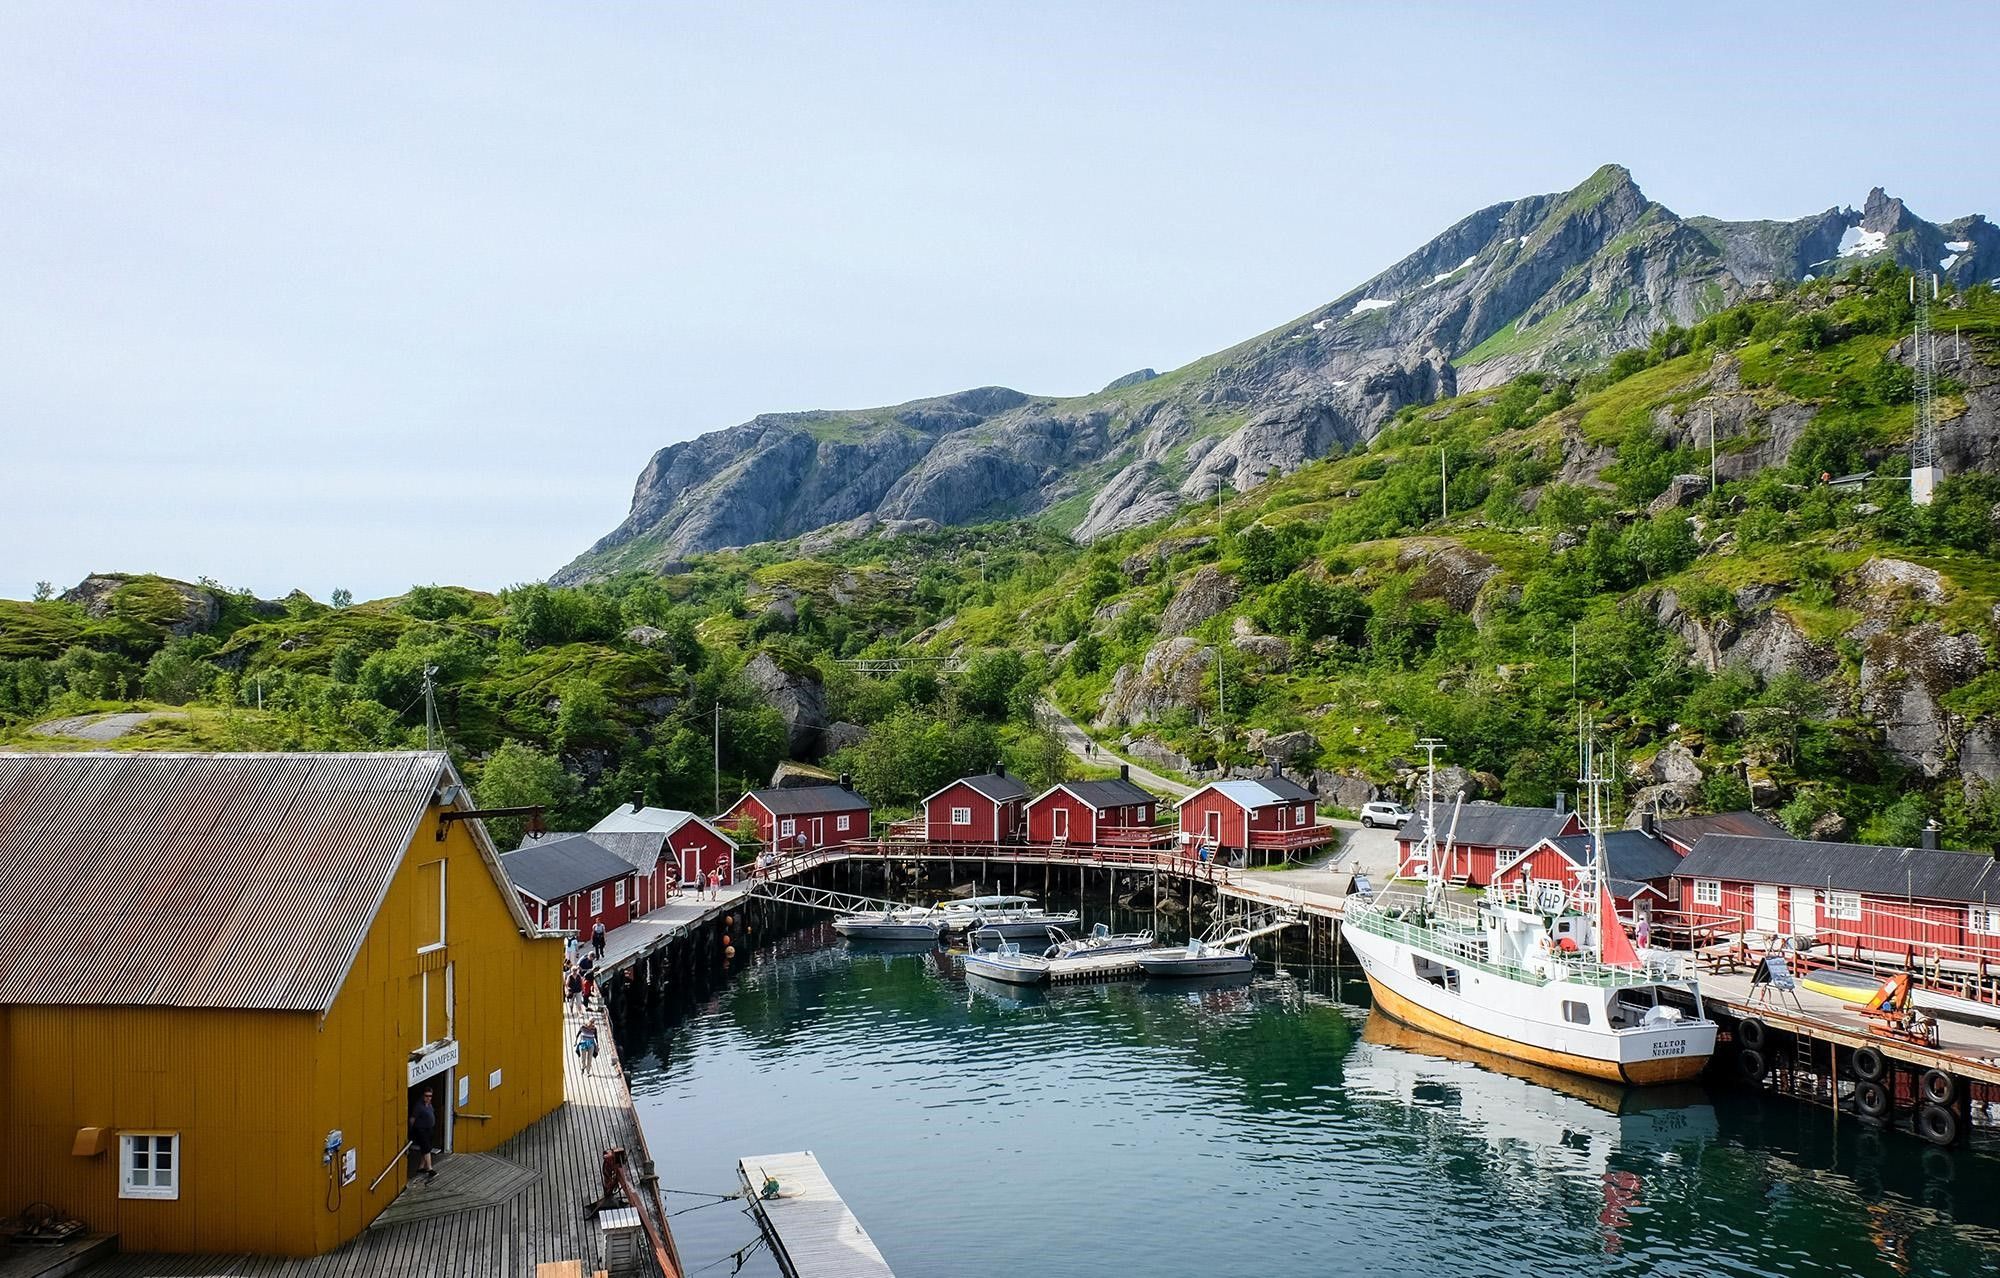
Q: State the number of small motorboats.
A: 5